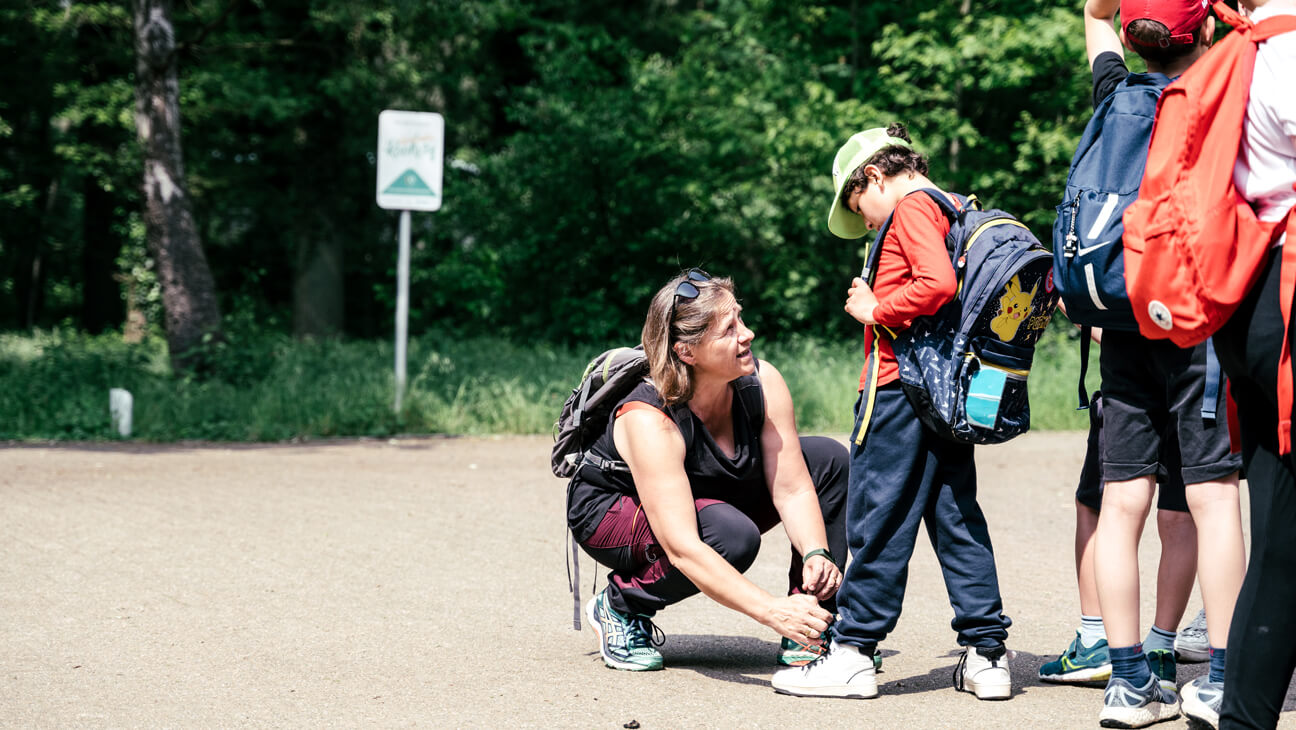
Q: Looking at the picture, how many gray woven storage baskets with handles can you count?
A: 0